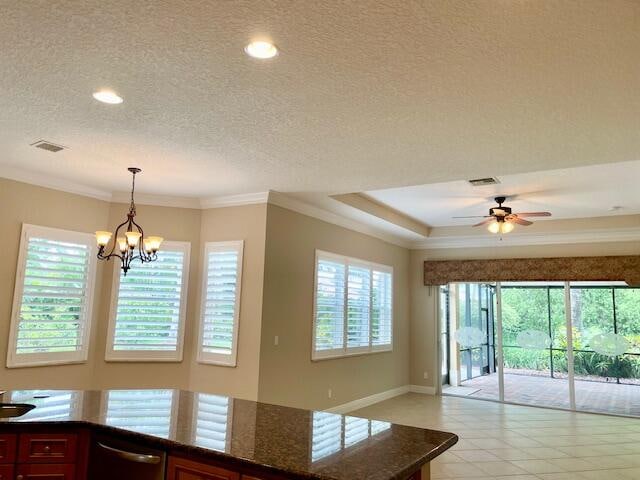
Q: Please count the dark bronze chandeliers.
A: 1